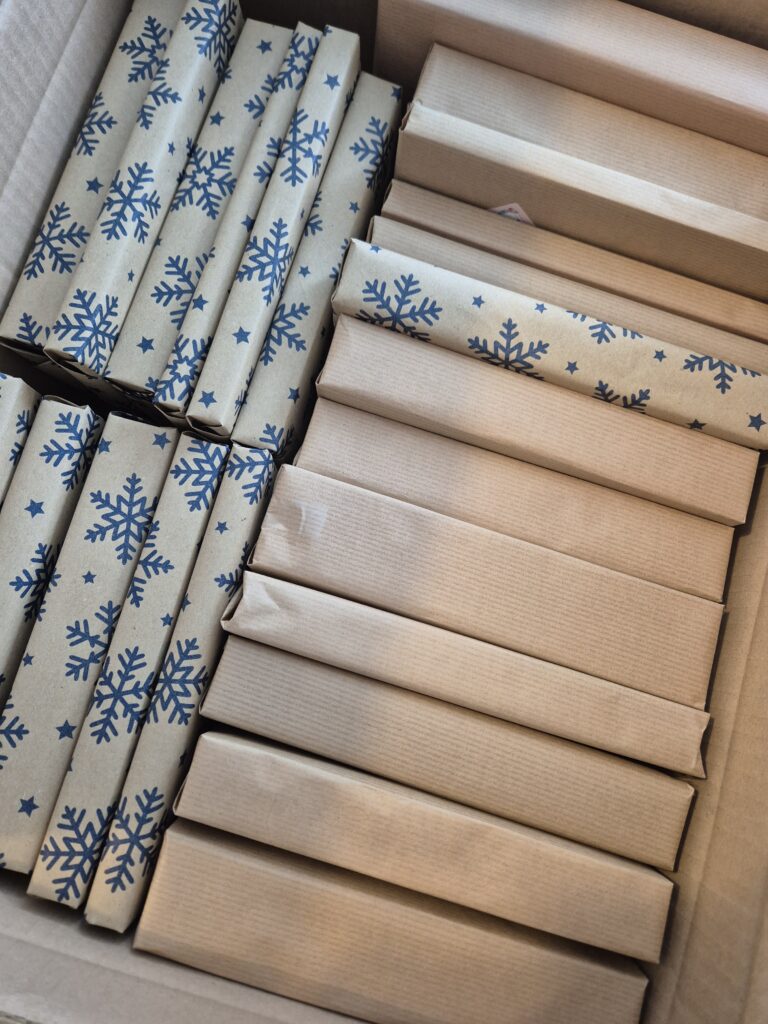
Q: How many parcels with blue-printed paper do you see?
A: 12